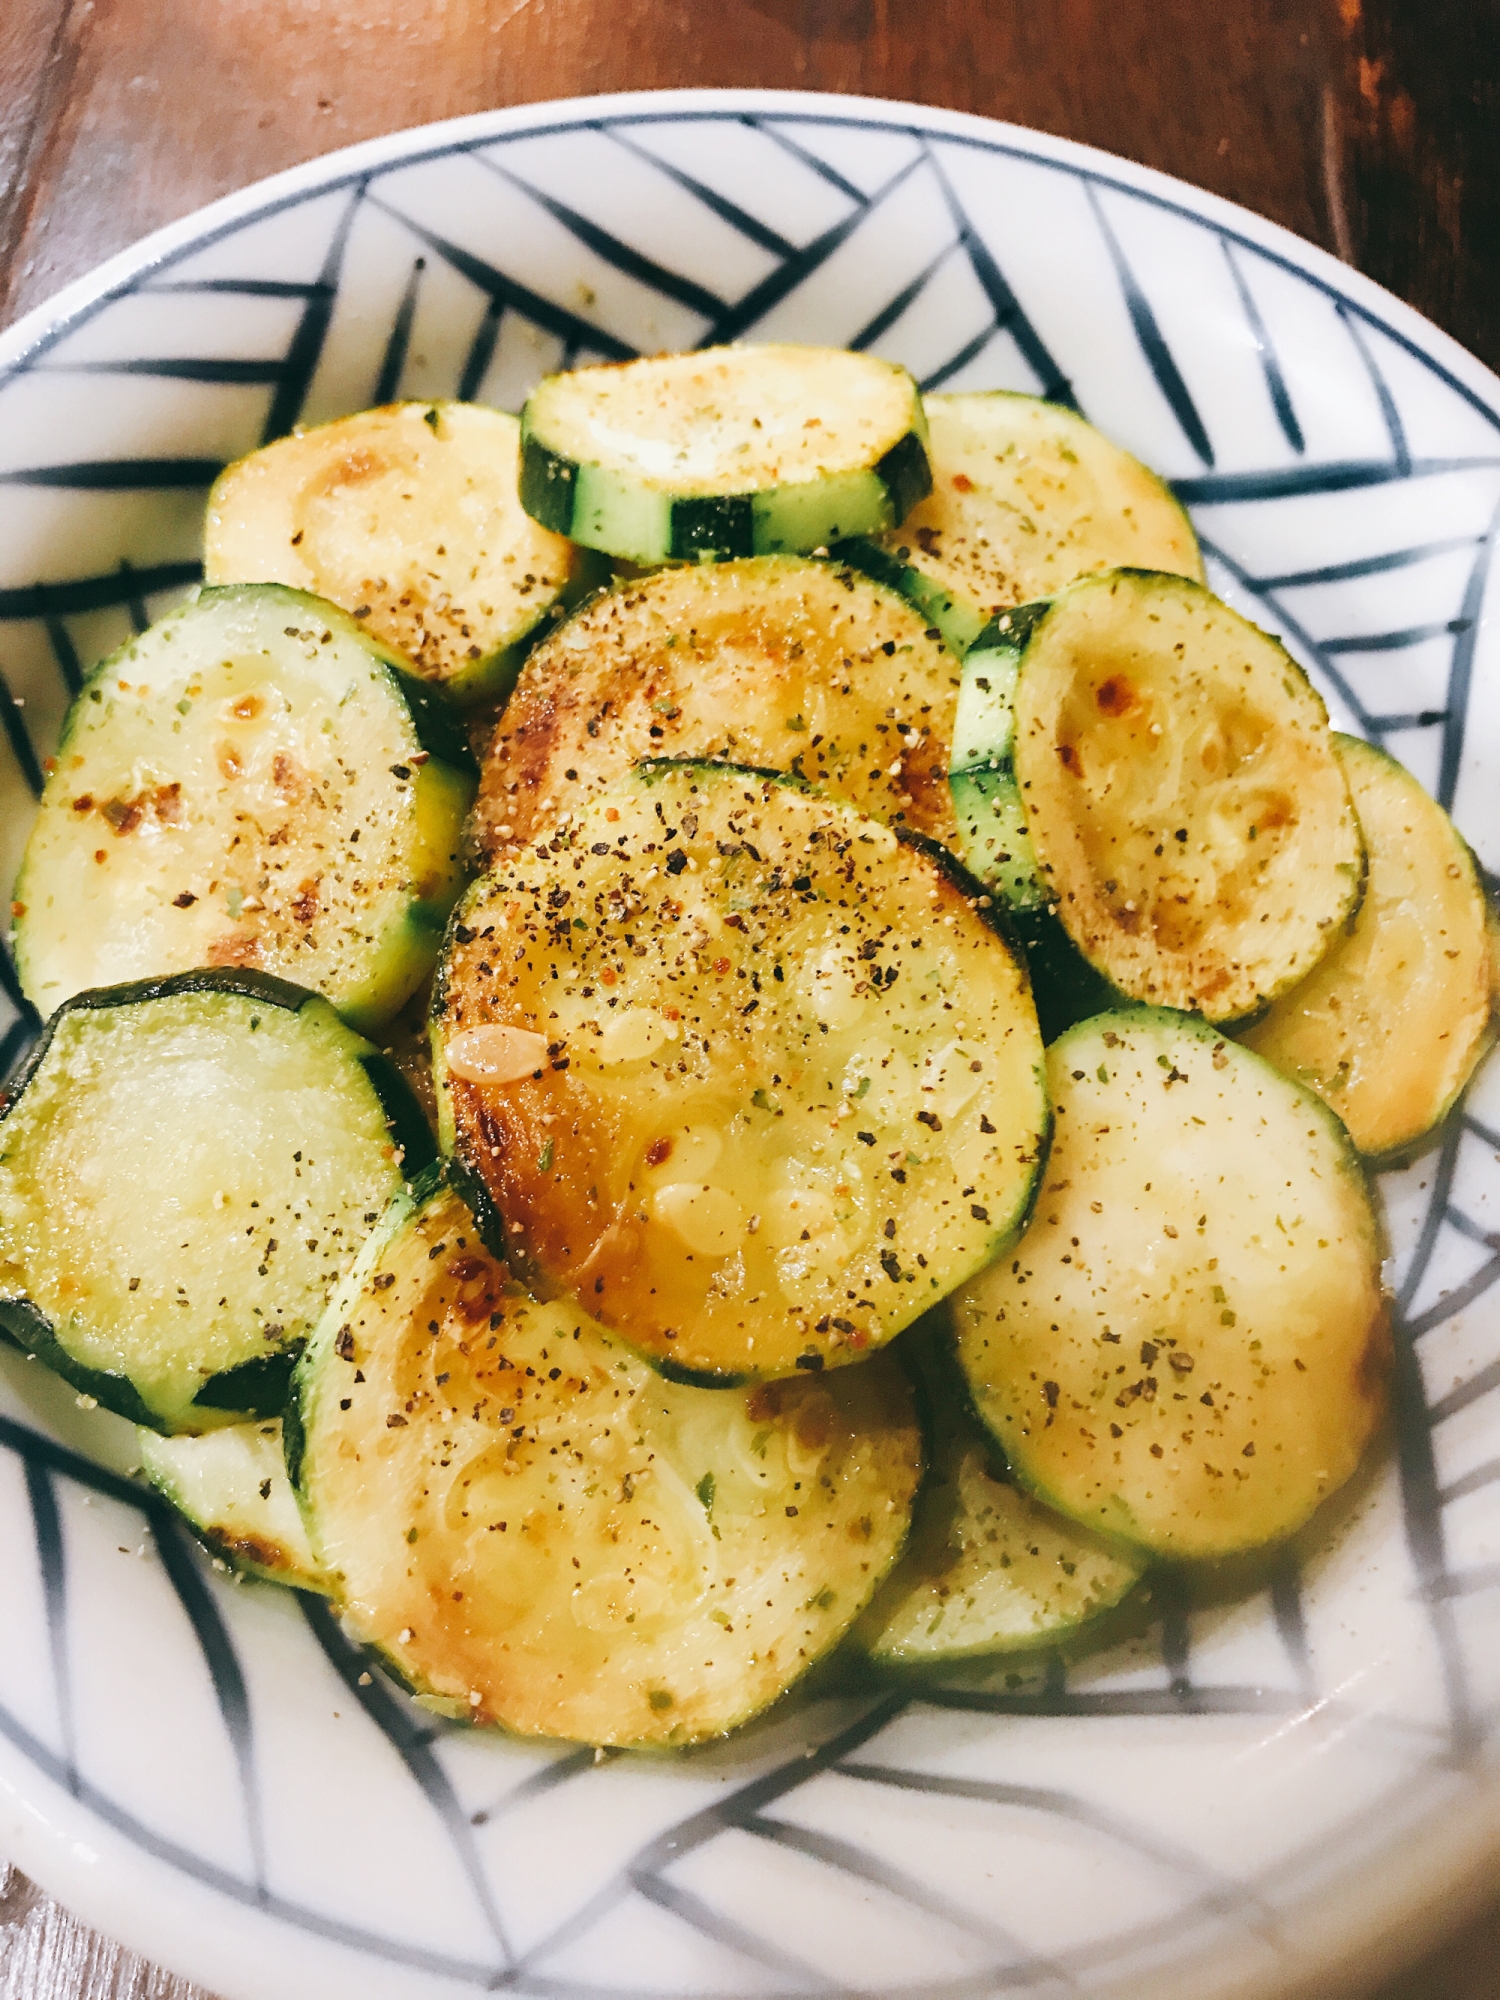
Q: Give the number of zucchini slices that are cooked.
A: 13